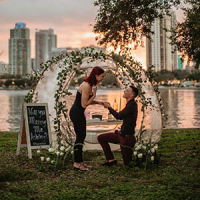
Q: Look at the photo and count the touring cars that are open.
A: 0